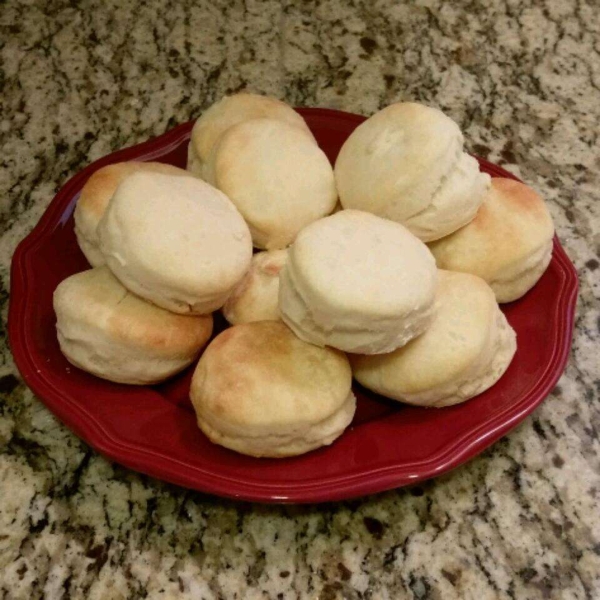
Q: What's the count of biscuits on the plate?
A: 11